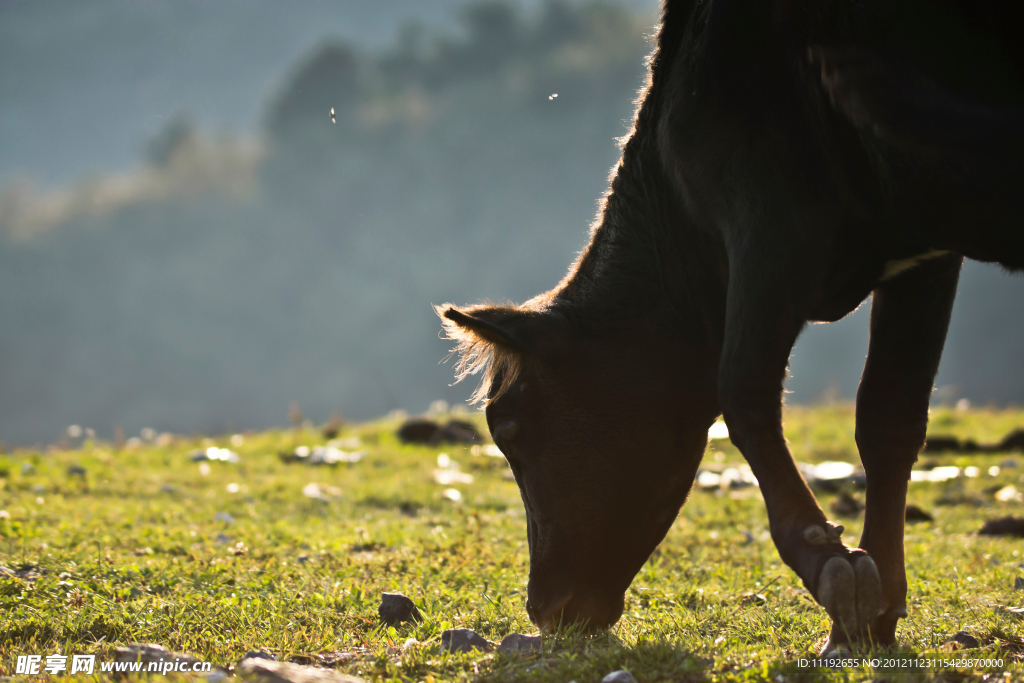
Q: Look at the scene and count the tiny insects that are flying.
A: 2